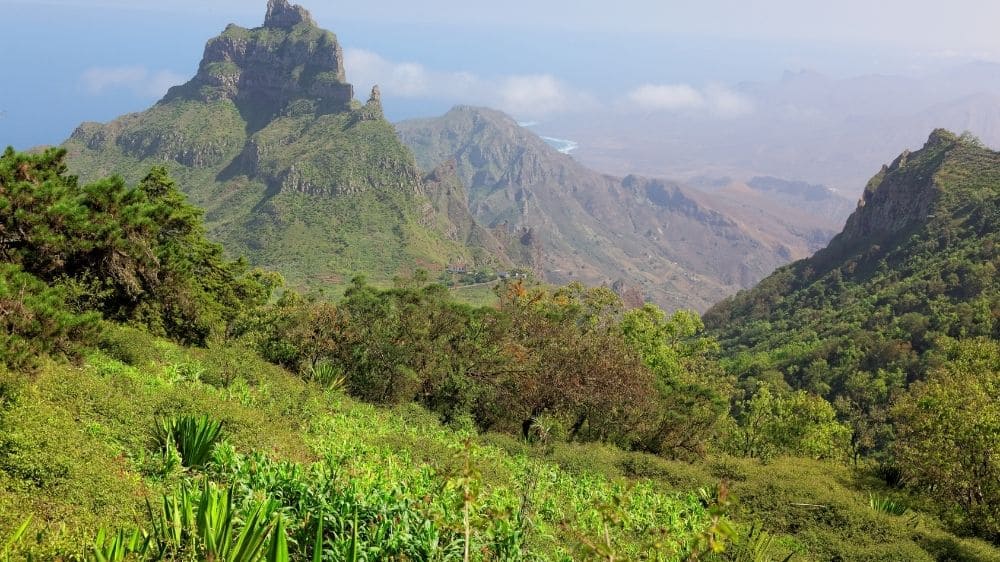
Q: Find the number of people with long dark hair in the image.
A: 0